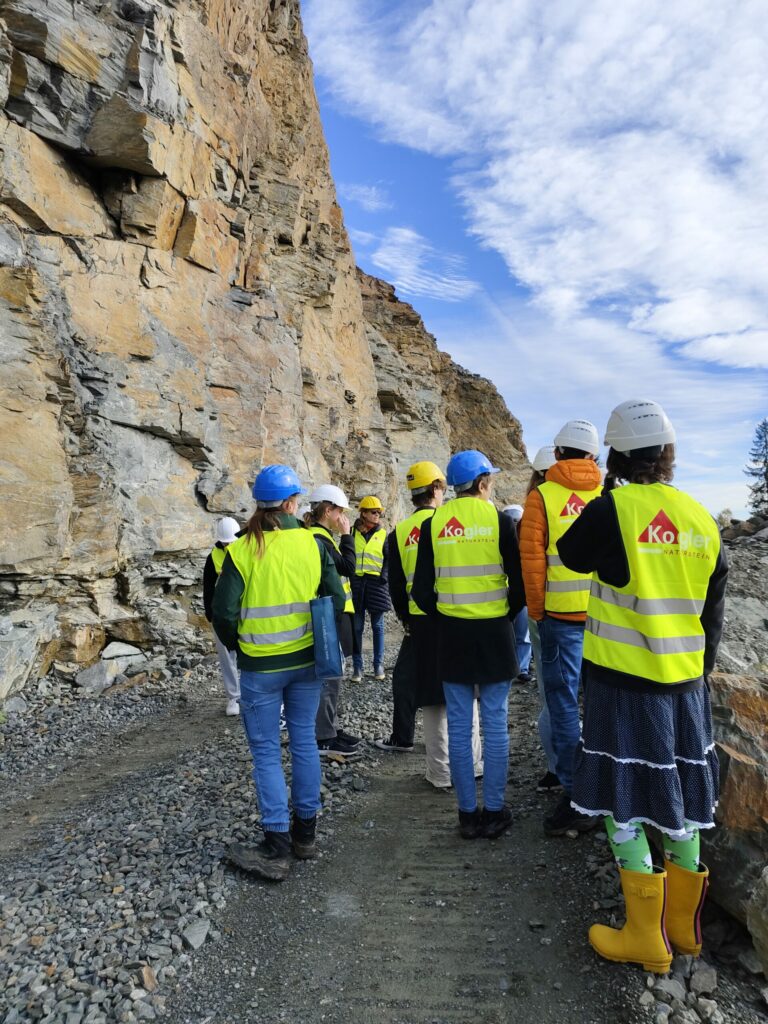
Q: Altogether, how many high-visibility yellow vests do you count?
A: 8